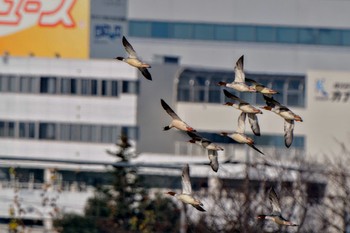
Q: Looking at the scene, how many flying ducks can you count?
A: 10